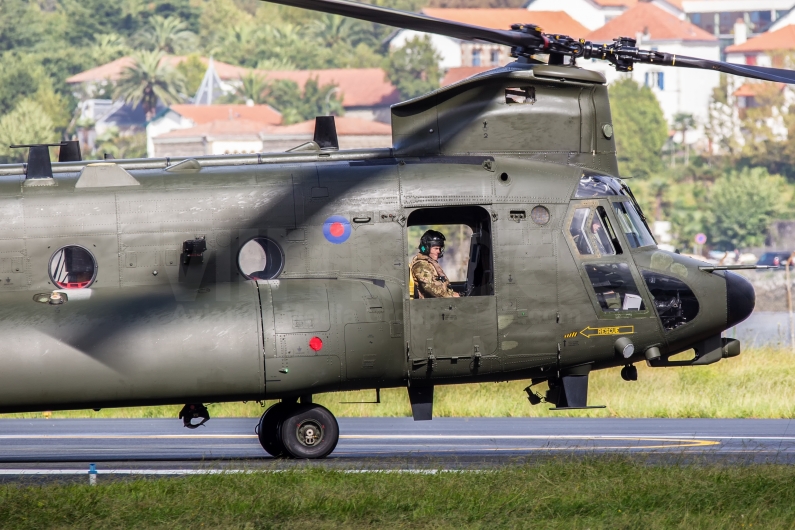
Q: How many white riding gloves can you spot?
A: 0